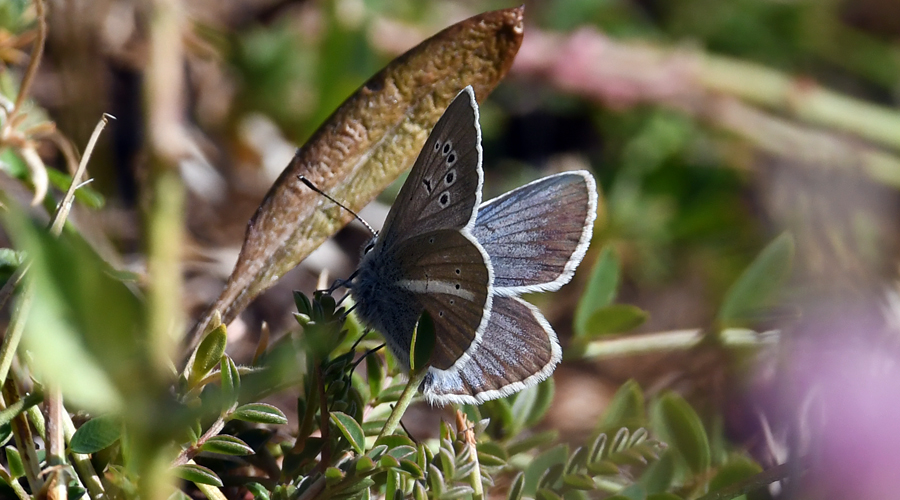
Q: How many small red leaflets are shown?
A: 0